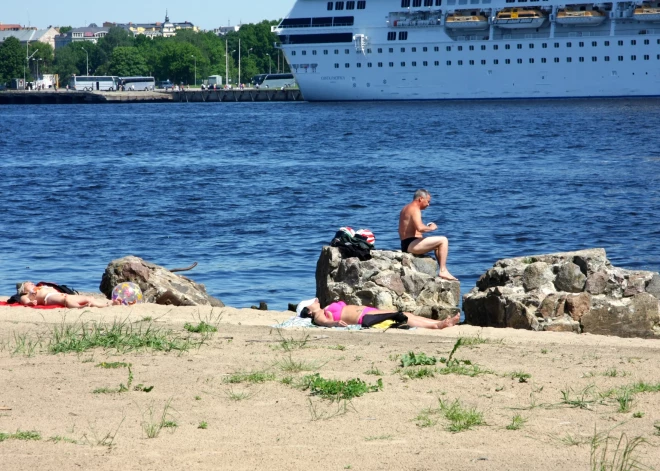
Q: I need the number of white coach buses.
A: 3